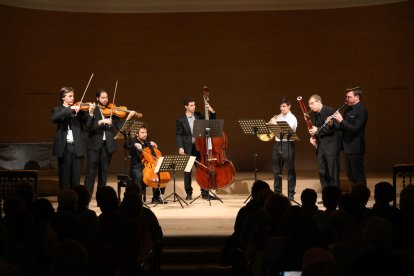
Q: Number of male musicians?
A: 7